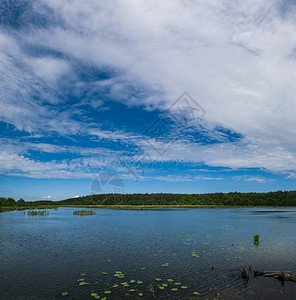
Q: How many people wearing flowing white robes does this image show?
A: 0